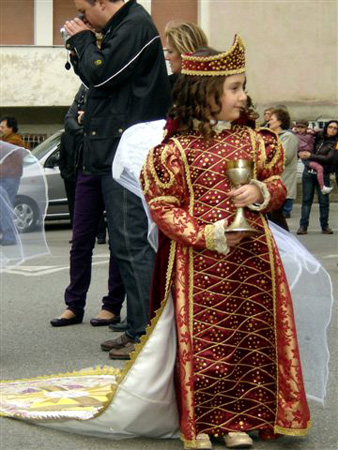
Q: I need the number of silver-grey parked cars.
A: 1